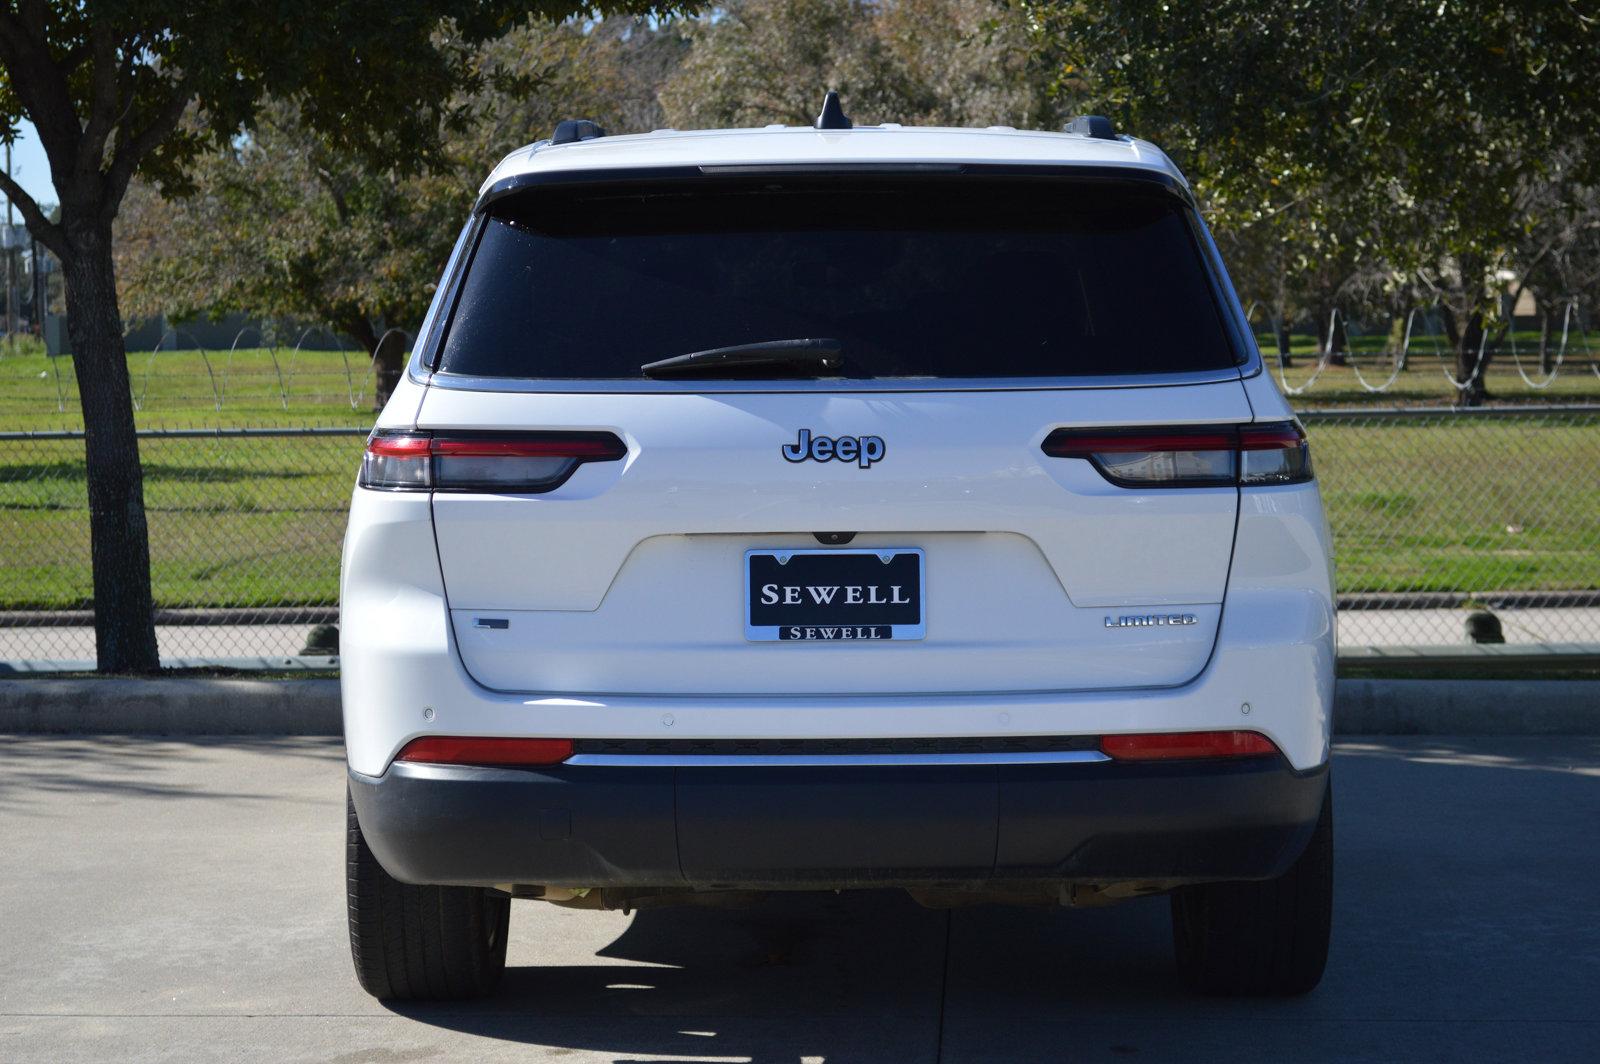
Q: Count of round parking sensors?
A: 4